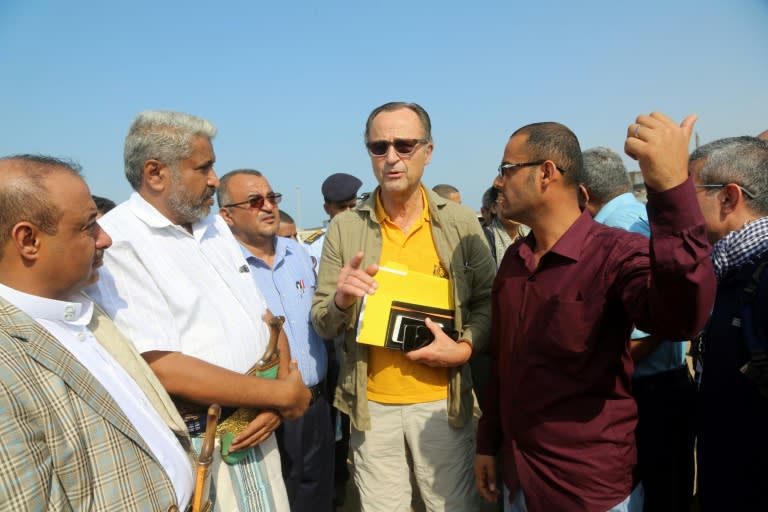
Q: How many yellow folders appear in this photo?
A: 1